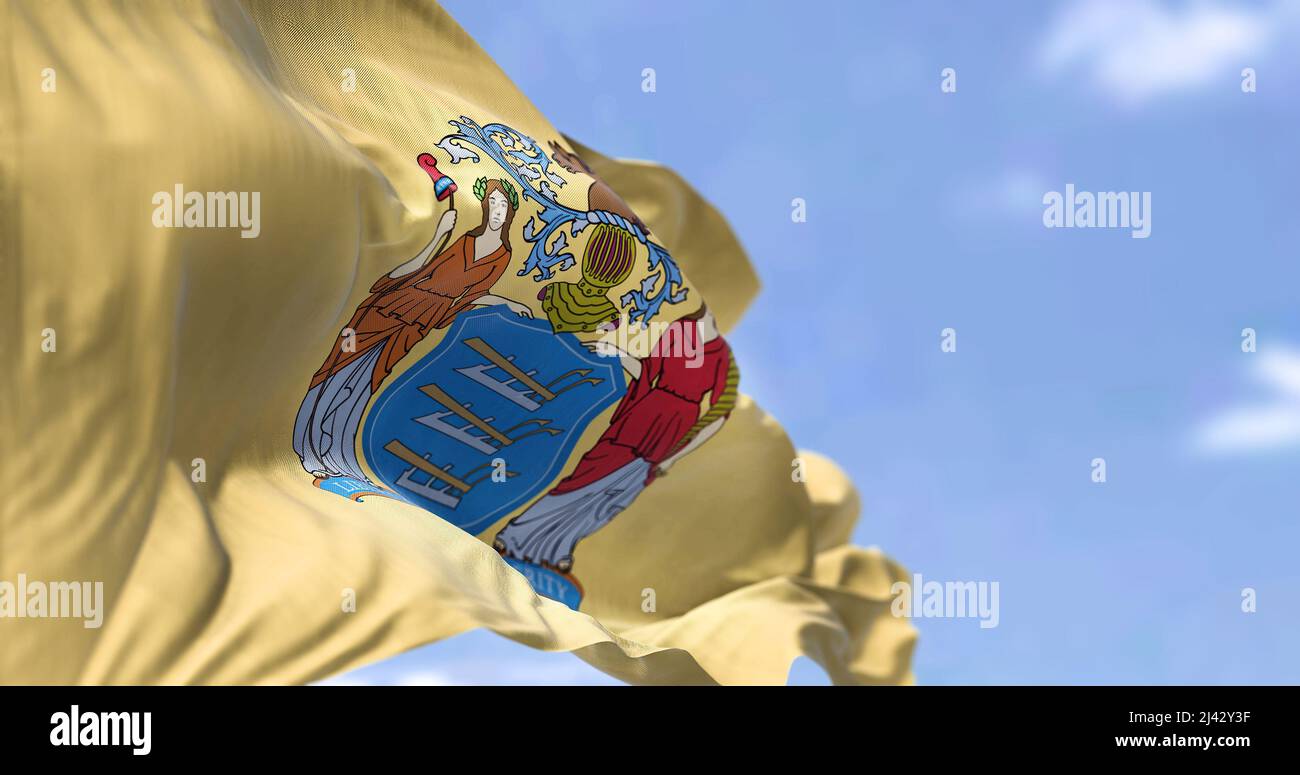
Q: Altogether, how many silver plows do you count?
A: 3